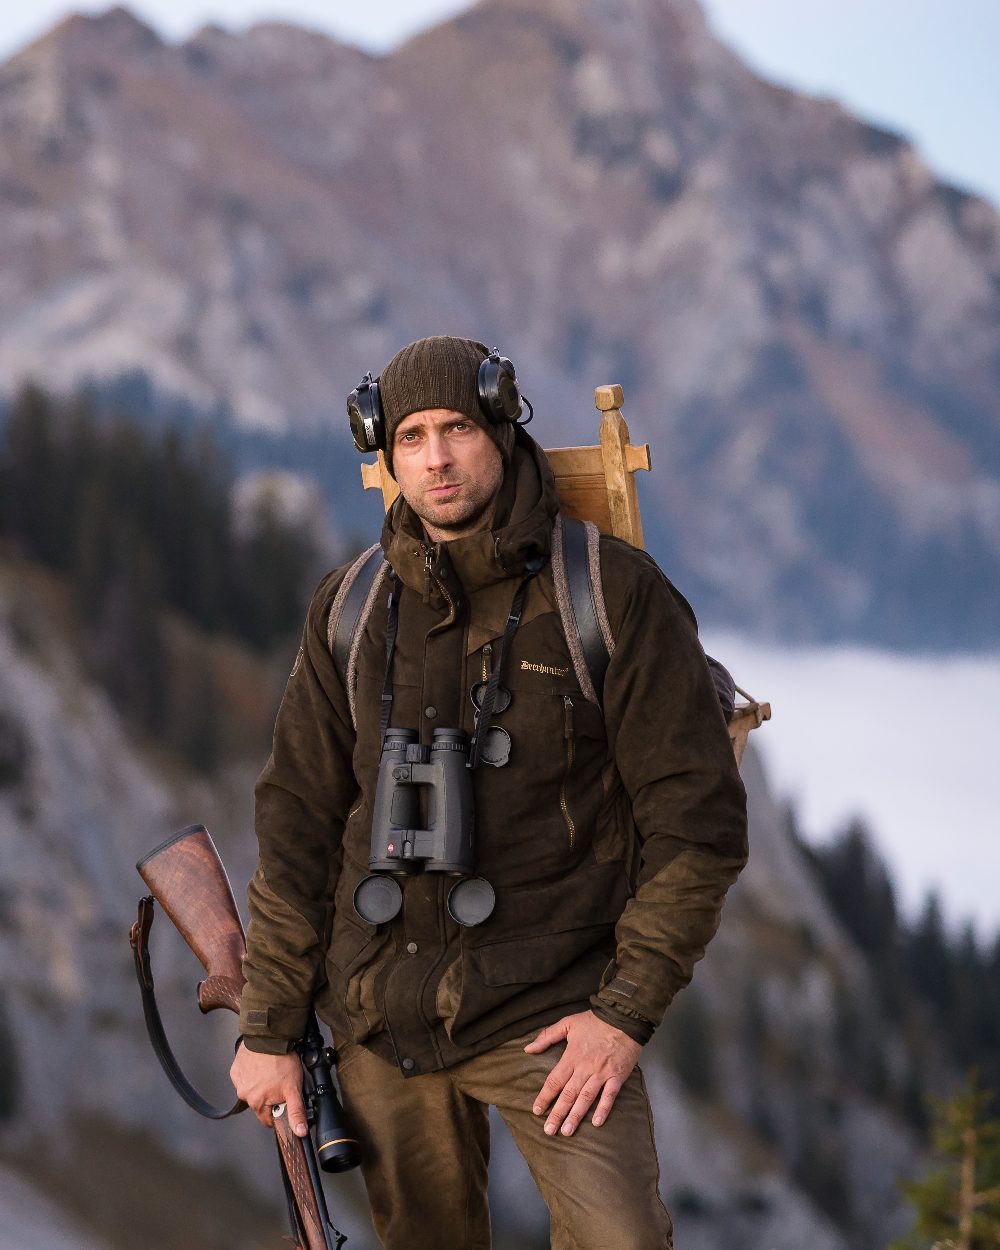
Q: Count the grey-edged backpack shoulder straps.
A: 2